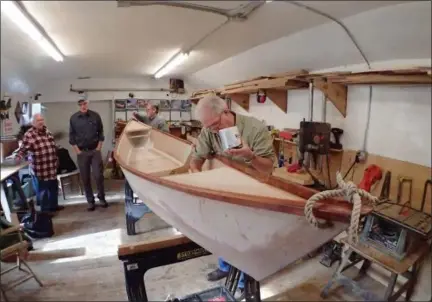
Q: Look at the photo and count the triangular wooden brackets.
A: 3